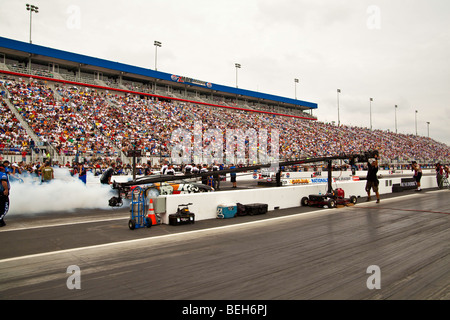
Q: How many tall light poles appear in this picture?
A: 9